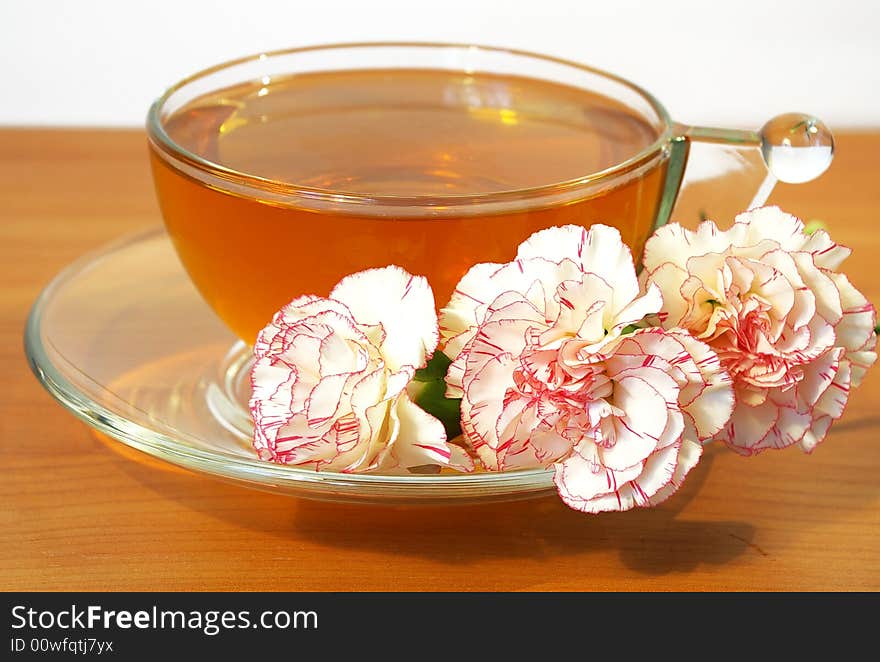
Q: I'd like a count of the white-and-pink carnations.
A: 3